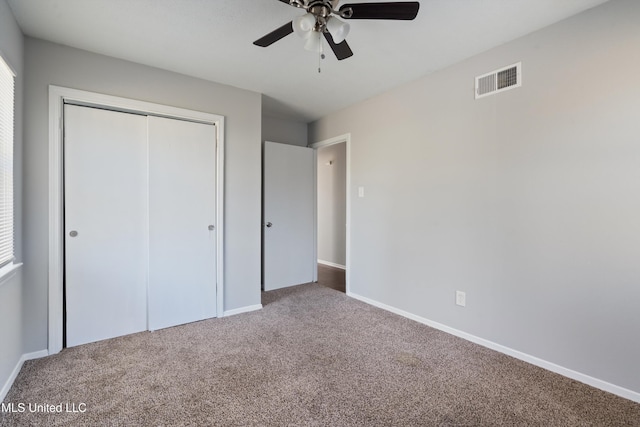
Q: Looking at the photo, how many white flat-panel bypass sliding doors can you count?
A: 2